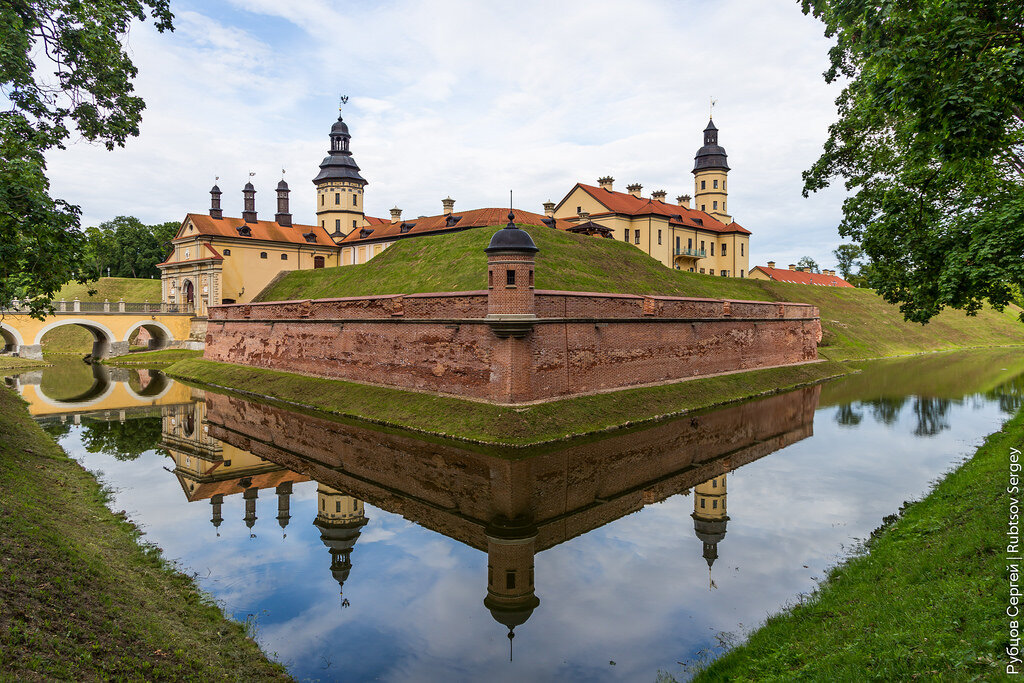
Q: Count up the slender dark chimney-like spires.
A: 3